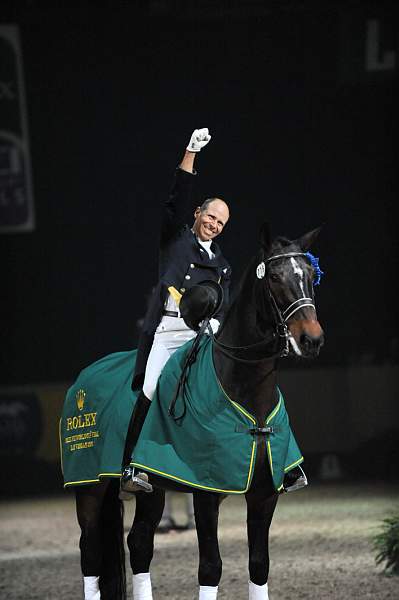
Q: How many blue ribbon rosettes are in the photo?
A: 1